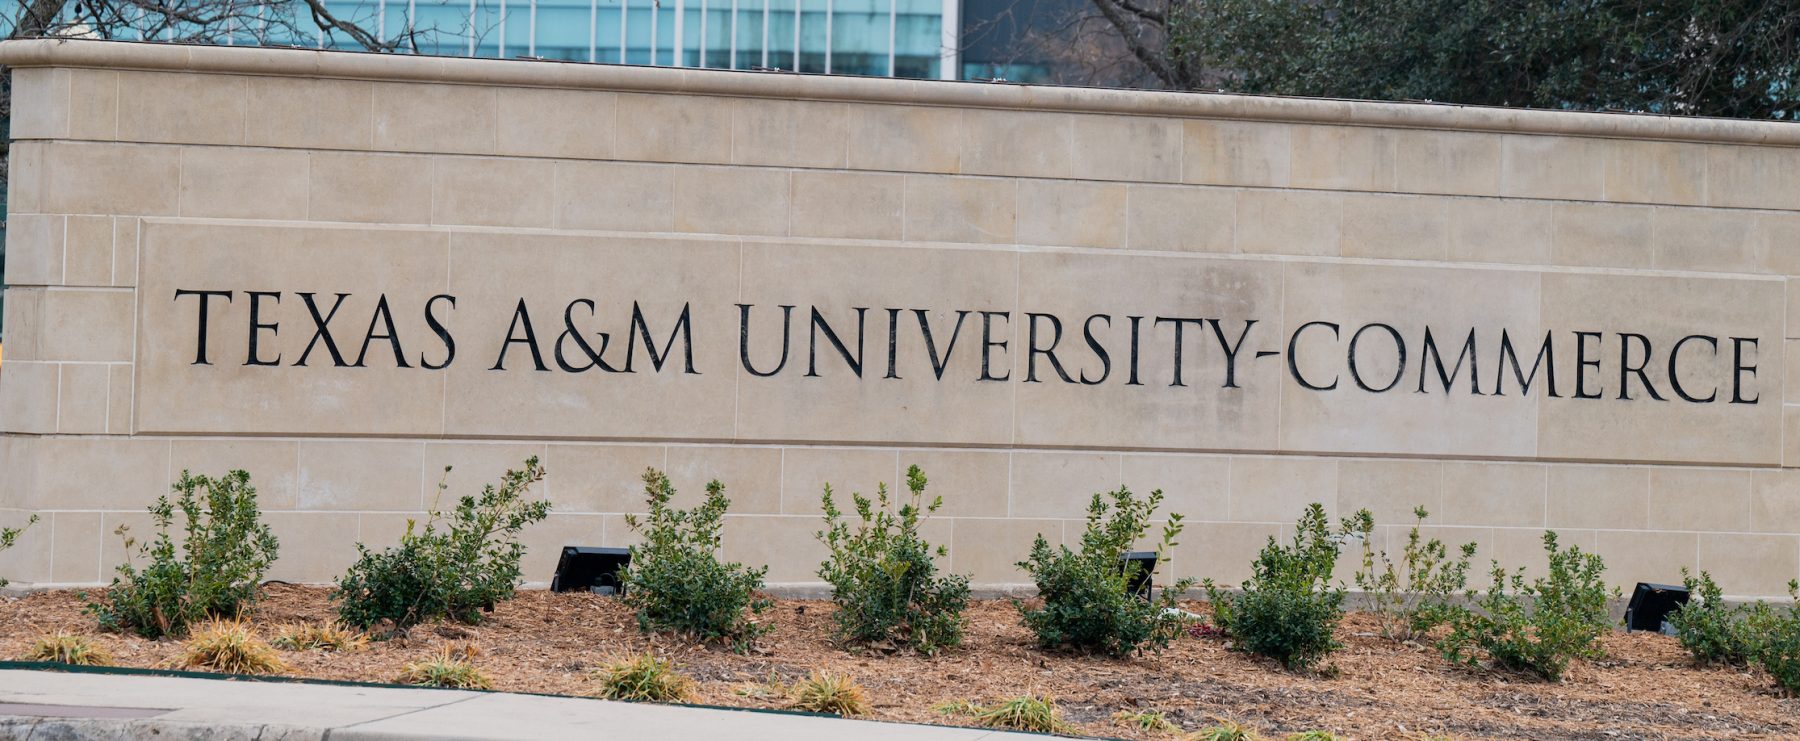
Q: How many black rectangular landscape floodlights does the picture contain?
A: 3